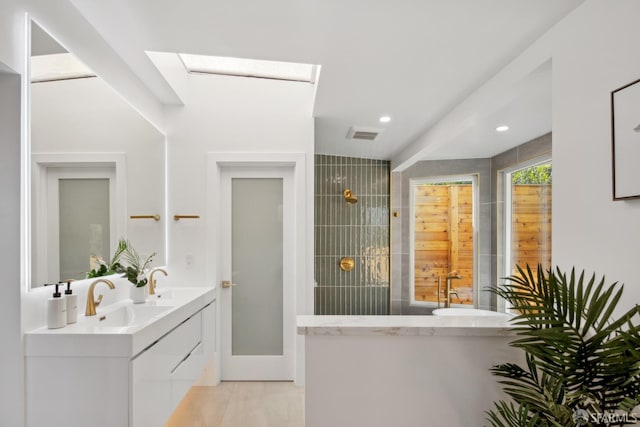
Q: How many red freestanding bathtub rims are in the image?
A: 0